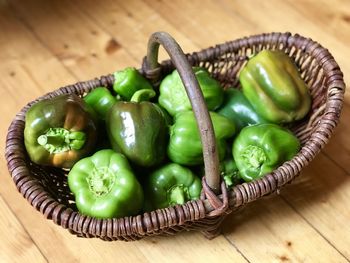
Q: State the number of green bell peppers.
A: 12